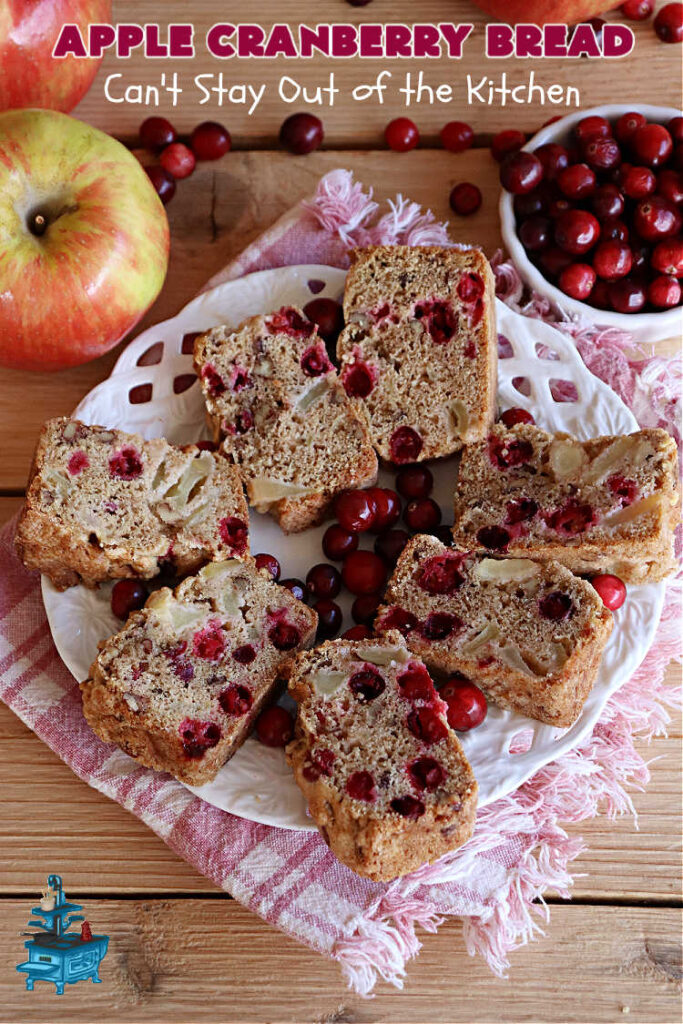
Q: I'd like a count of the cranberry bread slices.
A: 7